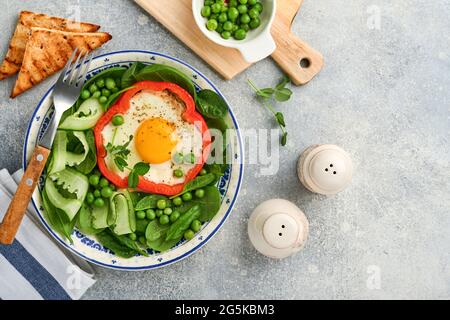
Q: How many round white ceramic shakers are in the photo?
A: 2